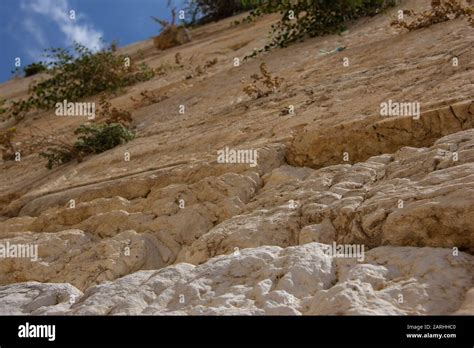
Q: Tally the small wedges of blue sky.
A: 1